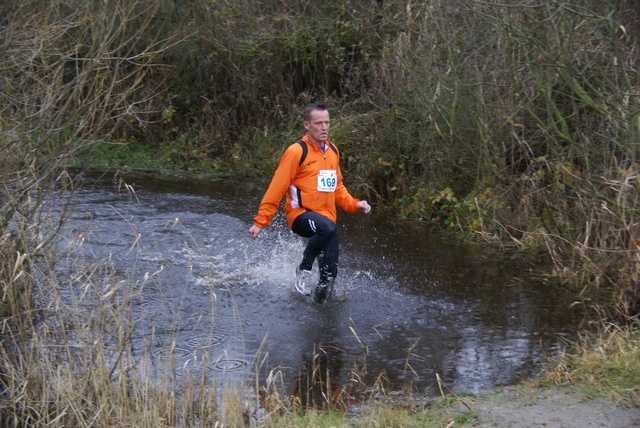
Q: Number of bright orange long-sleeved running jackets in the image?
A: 1